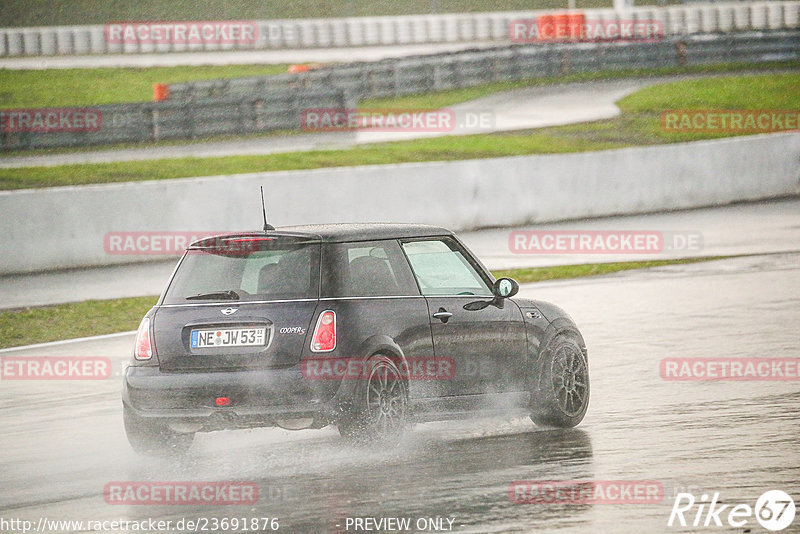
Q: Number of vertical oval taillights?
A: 2